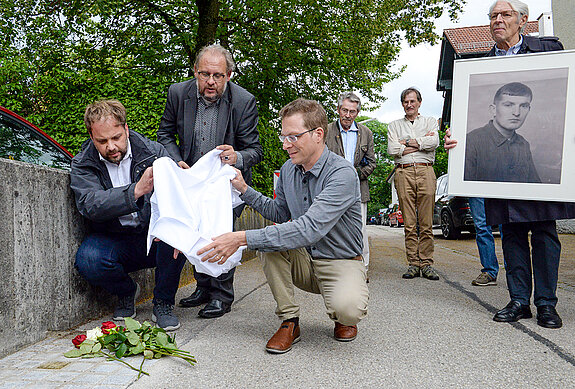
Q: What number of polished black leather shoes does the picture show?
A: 4